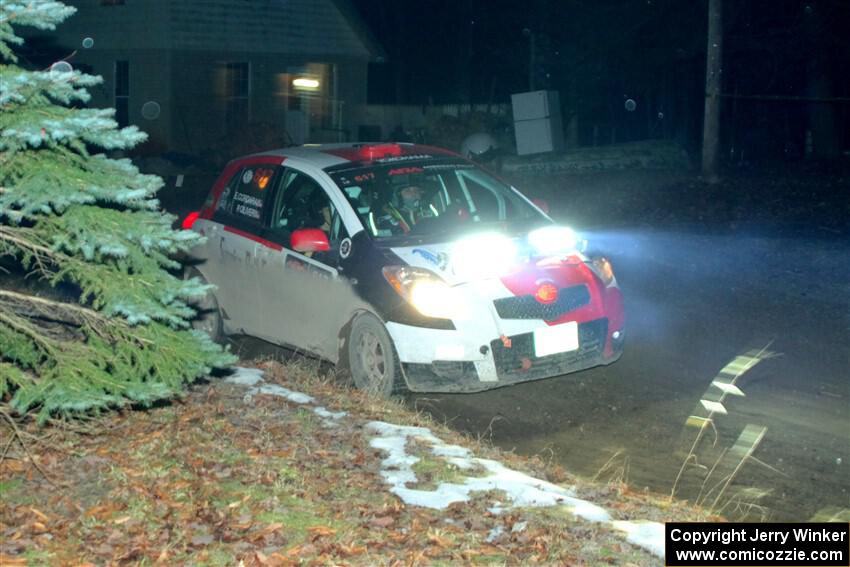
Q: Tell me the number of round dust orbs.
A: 4